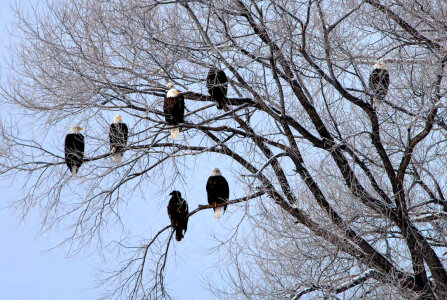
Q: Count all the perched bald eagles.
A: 7